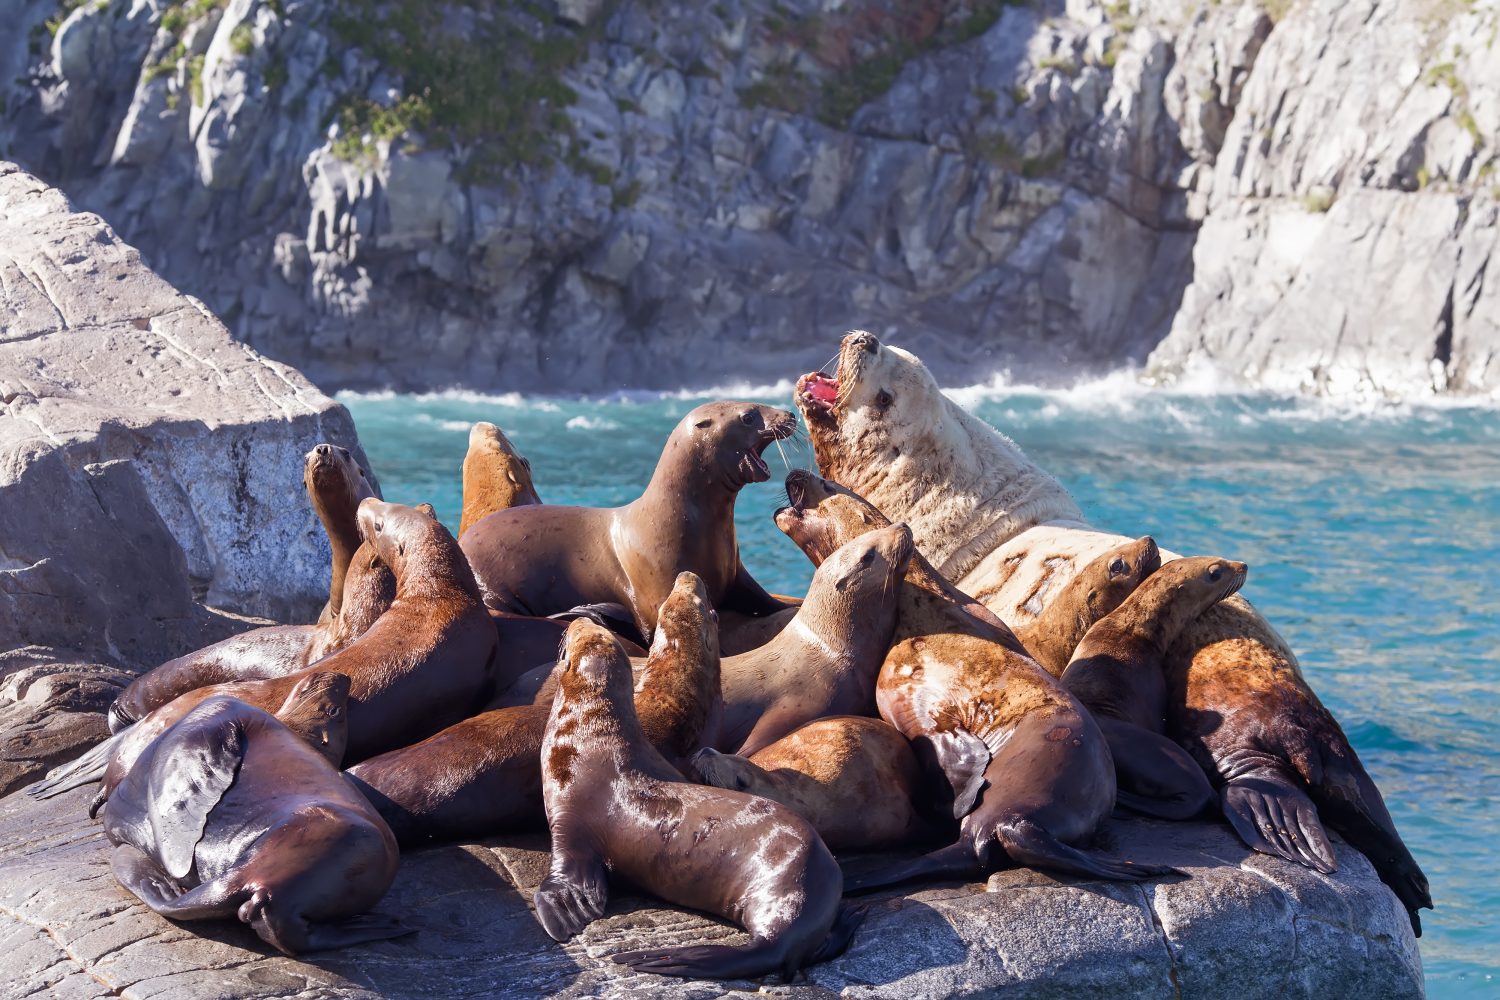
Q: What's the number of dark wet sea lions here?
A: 13